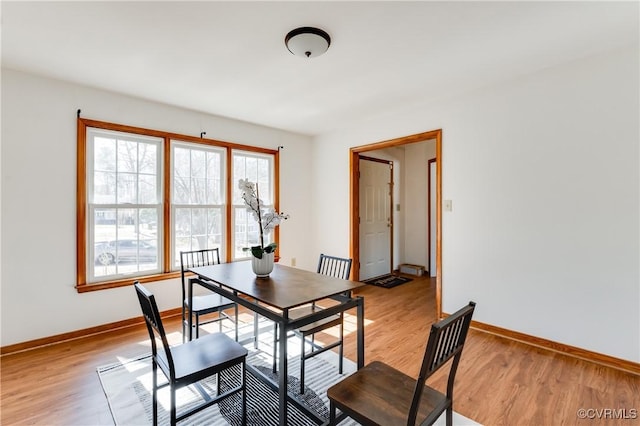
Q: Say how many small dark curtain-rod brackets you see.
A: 3